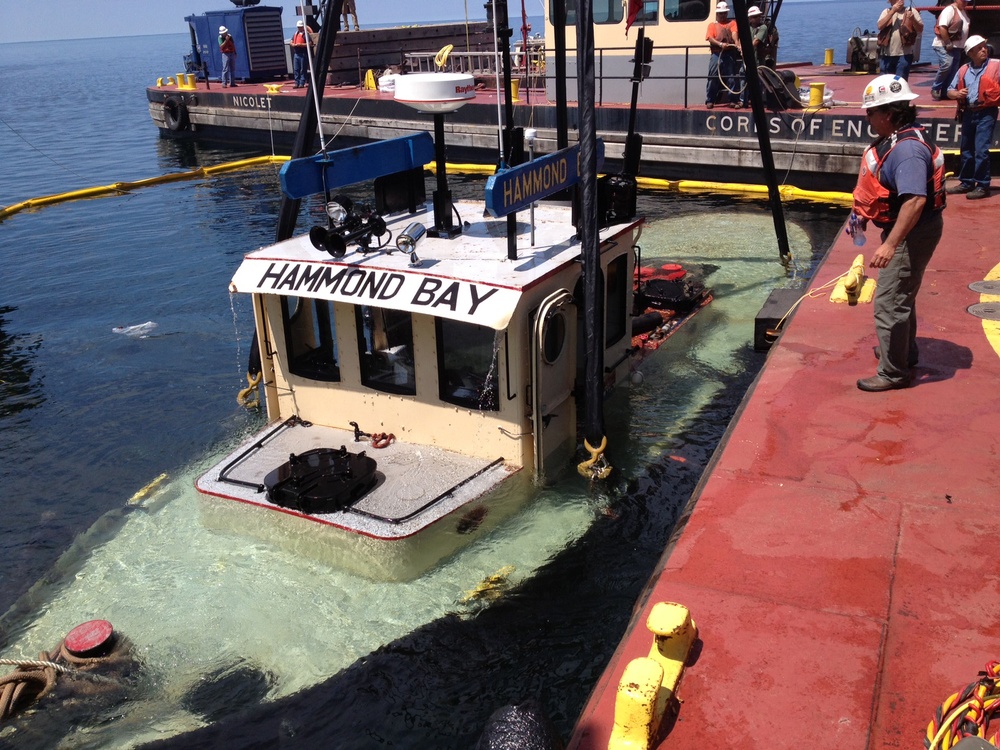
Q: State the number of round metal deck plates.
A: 2